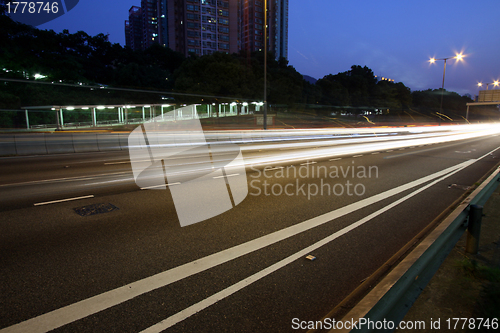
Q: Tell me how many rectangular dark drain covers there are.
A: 1